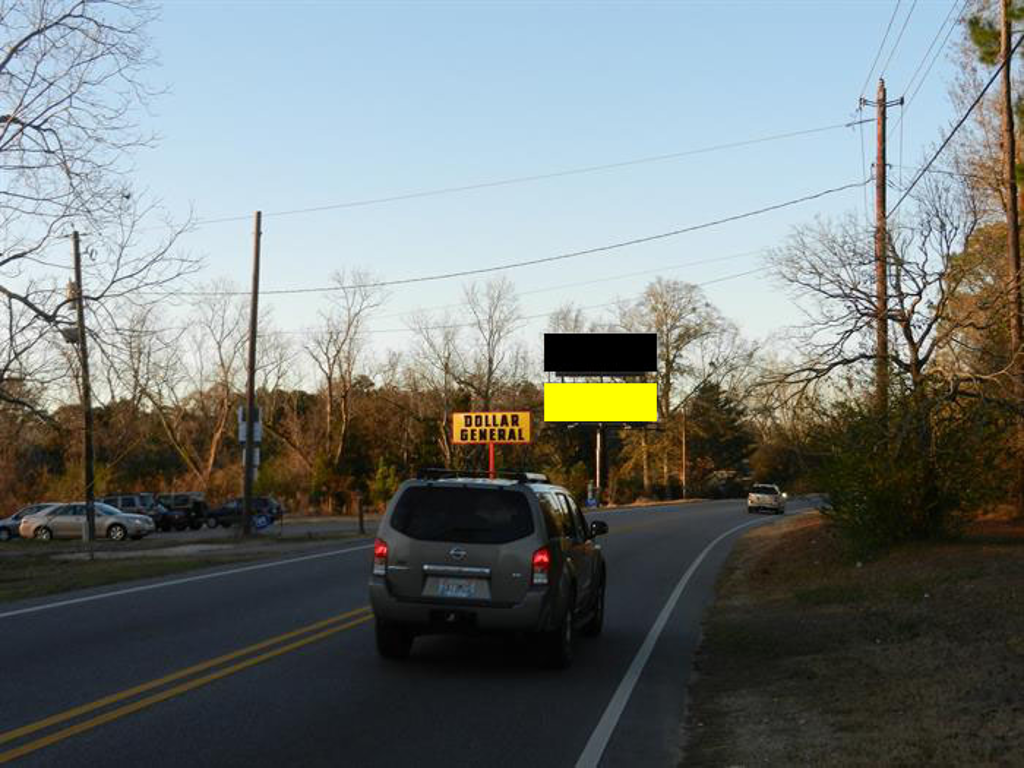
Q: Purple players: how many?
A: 0